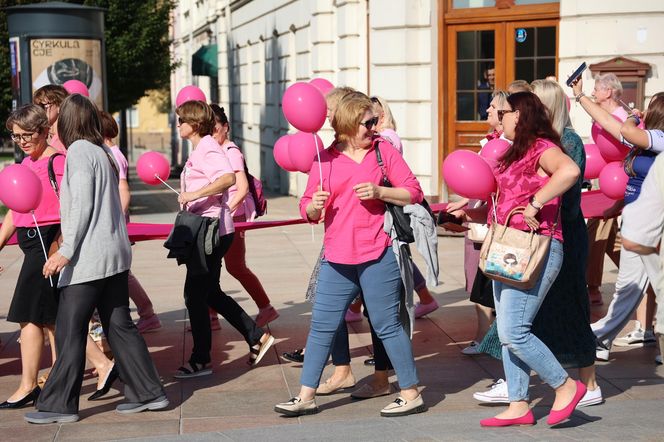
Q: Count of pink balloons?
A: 13